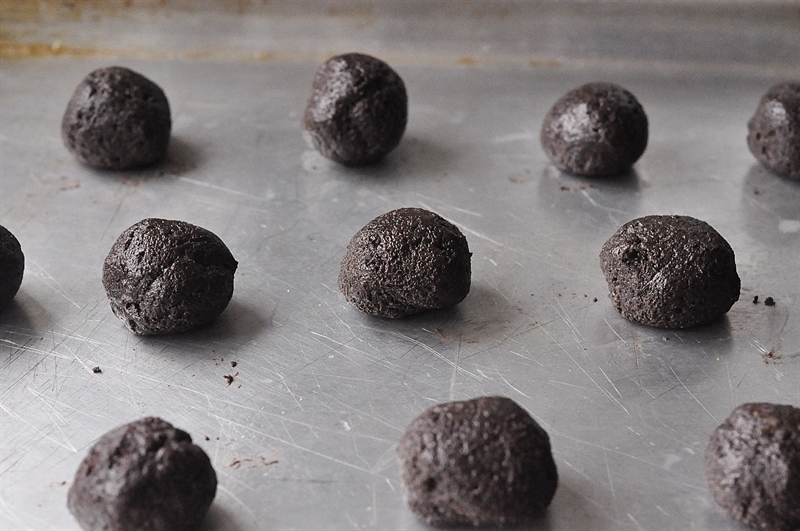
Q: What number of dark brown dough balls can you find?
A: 11